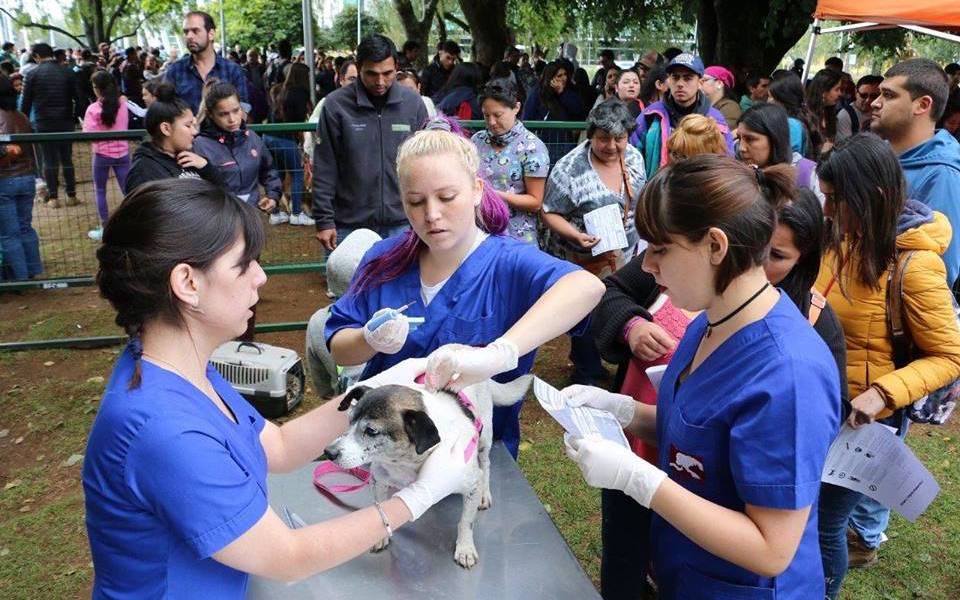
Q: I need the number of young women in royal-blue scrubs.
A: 3